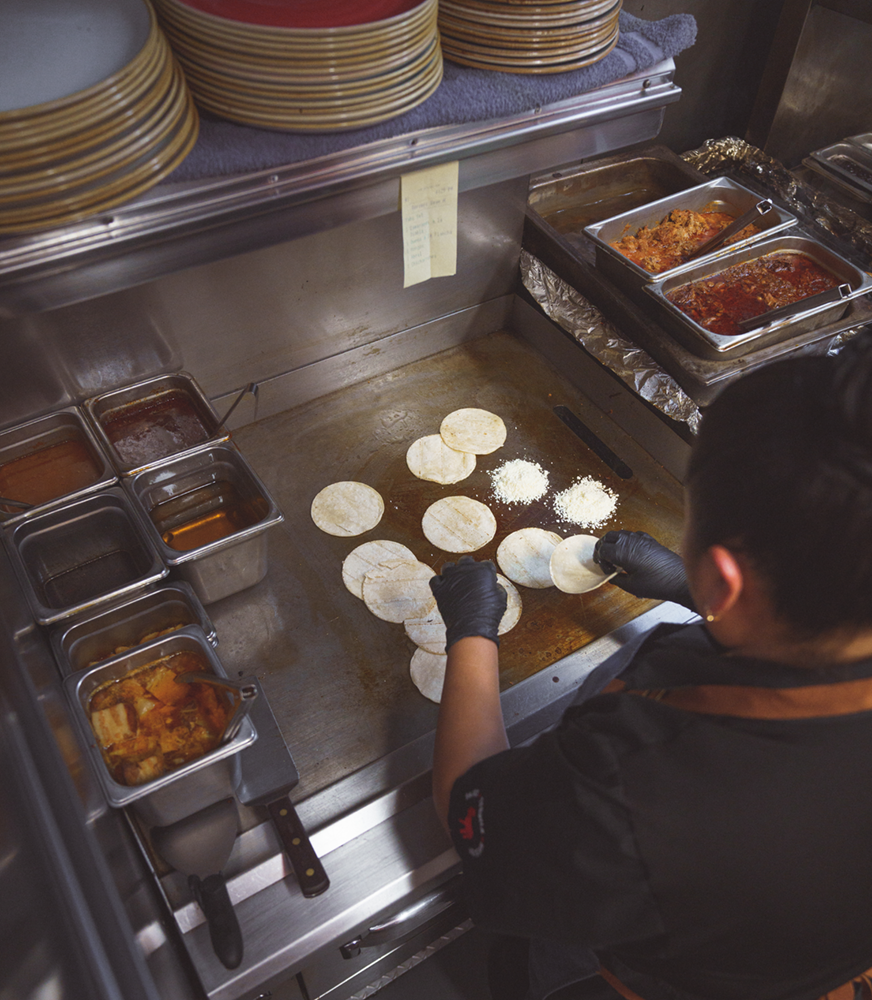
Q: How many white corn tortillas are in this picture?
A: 11